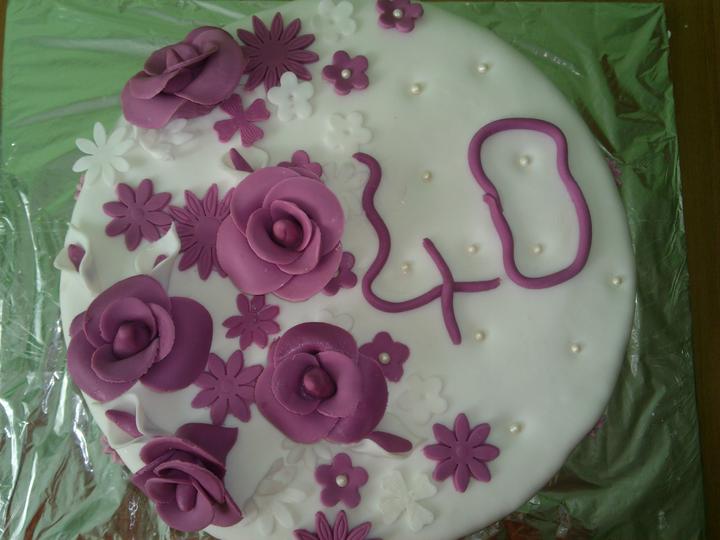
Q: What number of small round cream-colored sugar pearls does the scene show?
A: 15